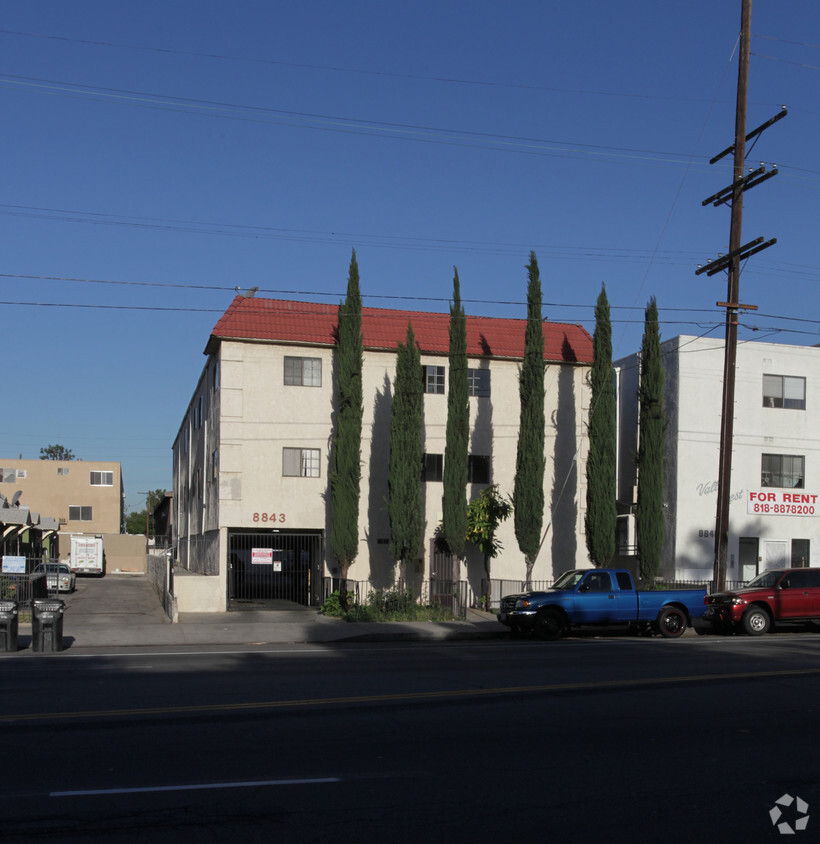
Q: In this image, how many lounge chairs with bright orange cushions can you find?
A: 0